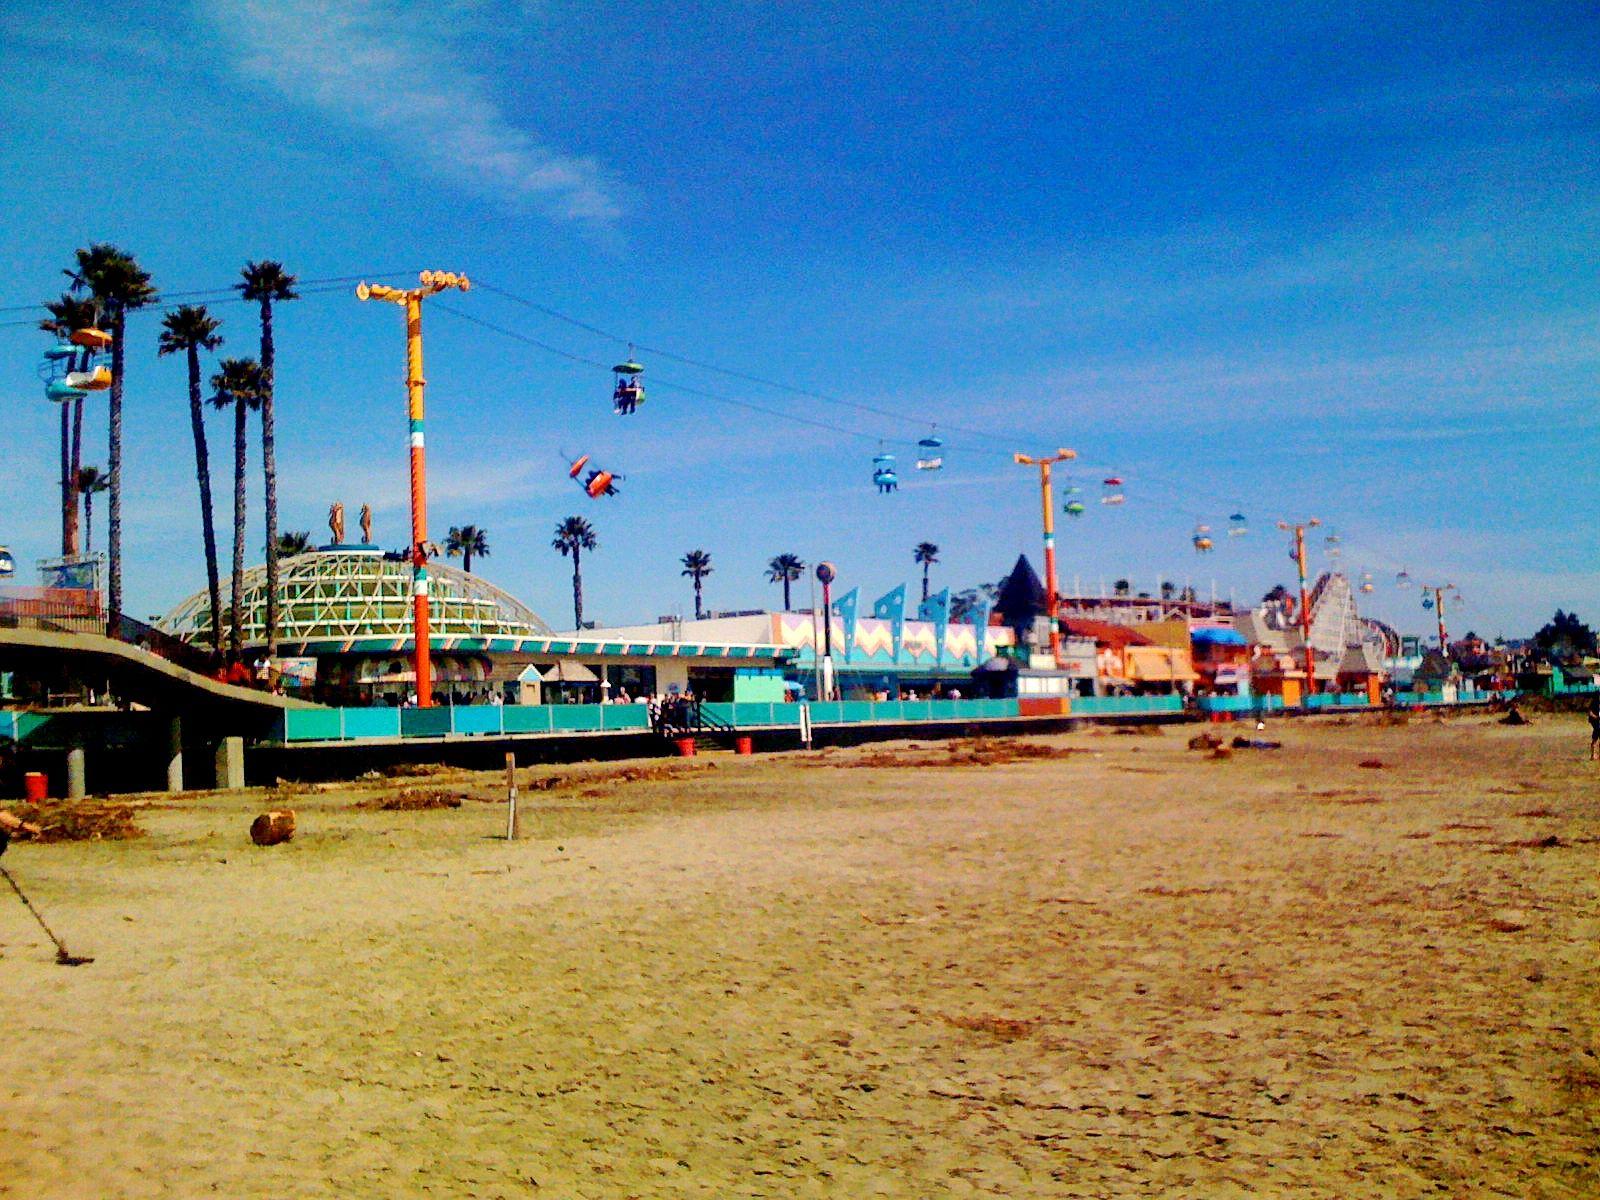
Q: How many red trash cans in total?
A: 3